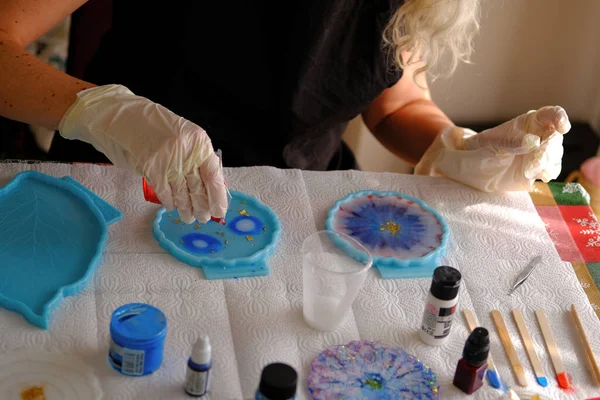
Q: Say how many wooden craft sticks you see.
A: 5